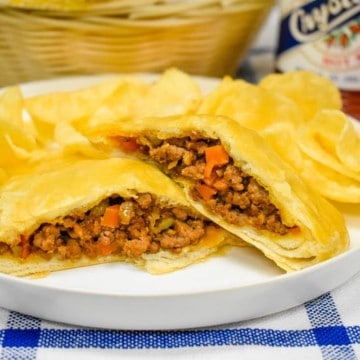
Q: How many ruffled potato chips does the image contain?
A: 0